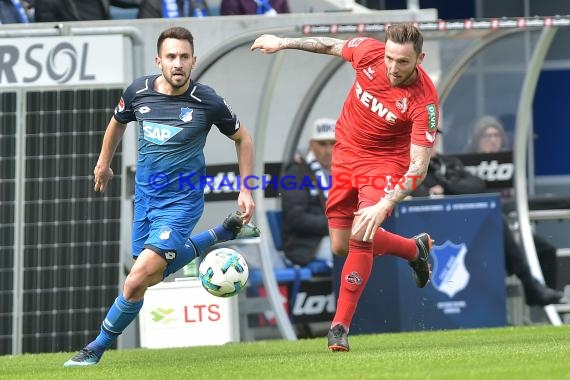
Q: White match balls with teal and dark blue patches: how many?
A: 1